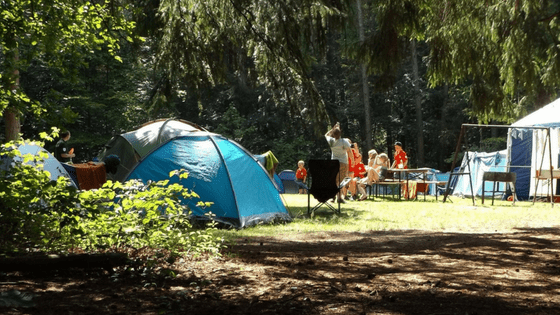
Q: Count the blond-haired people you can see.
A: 3